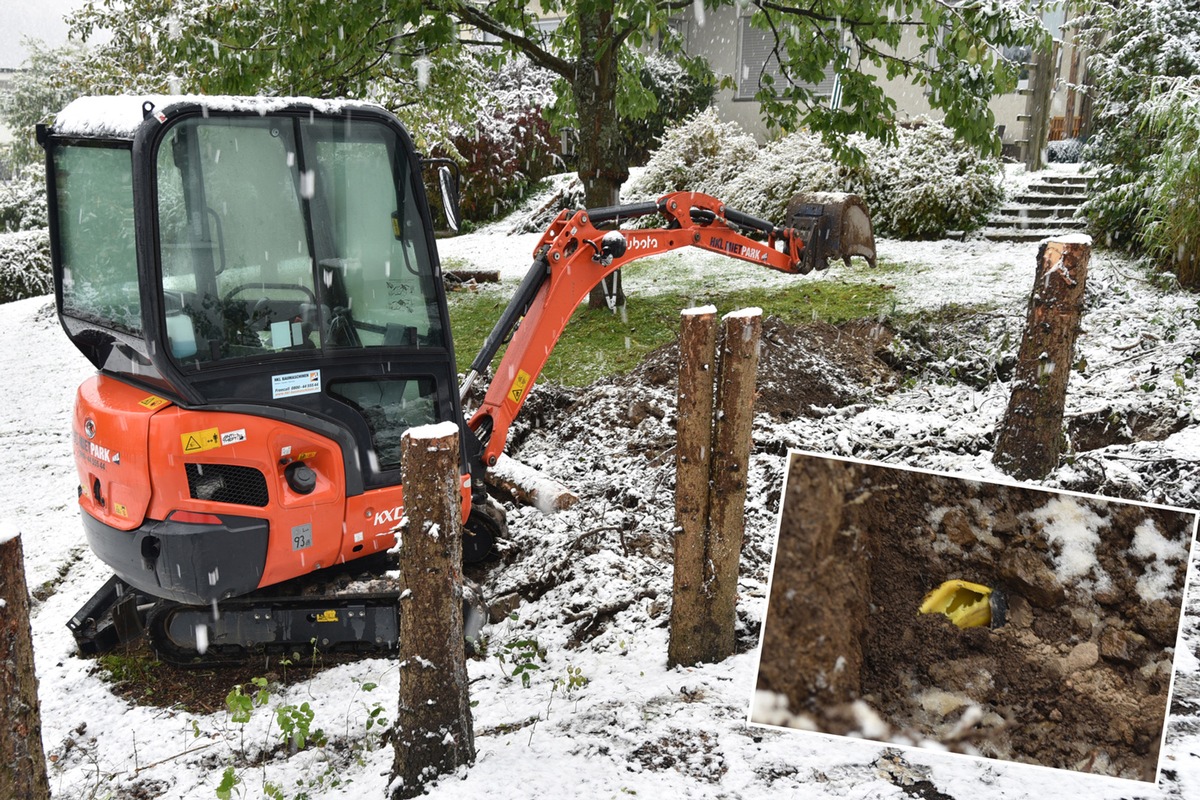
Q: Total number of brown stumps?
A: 5